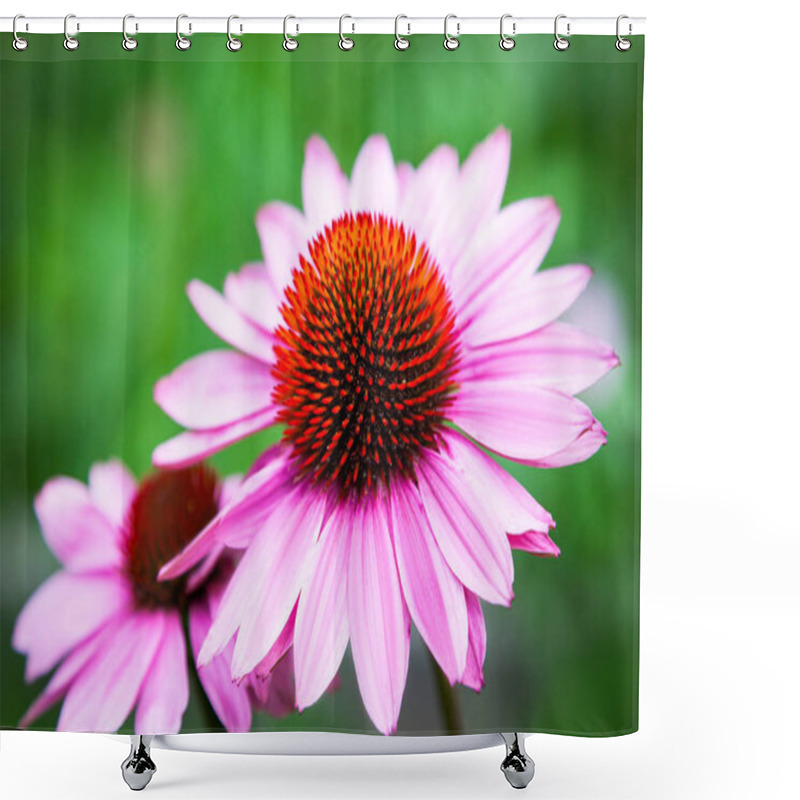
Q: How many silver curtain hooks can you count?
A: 12